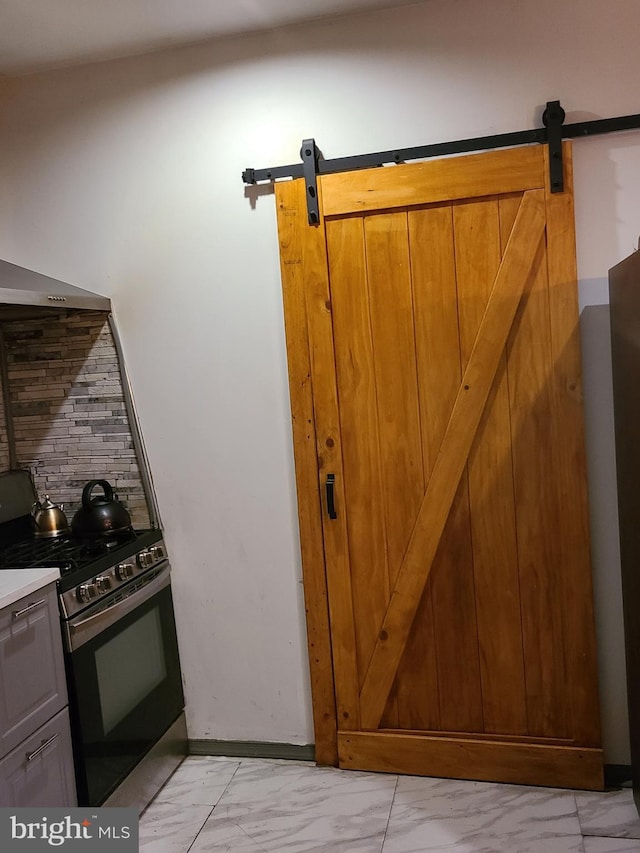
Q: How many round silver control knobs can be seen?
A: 5